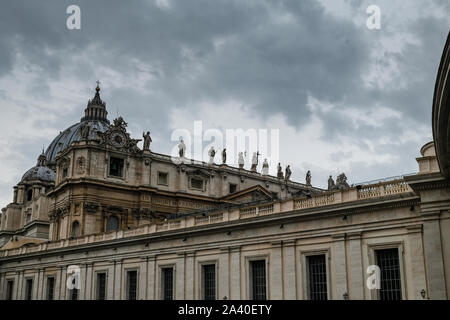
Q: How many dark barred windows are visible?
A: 11